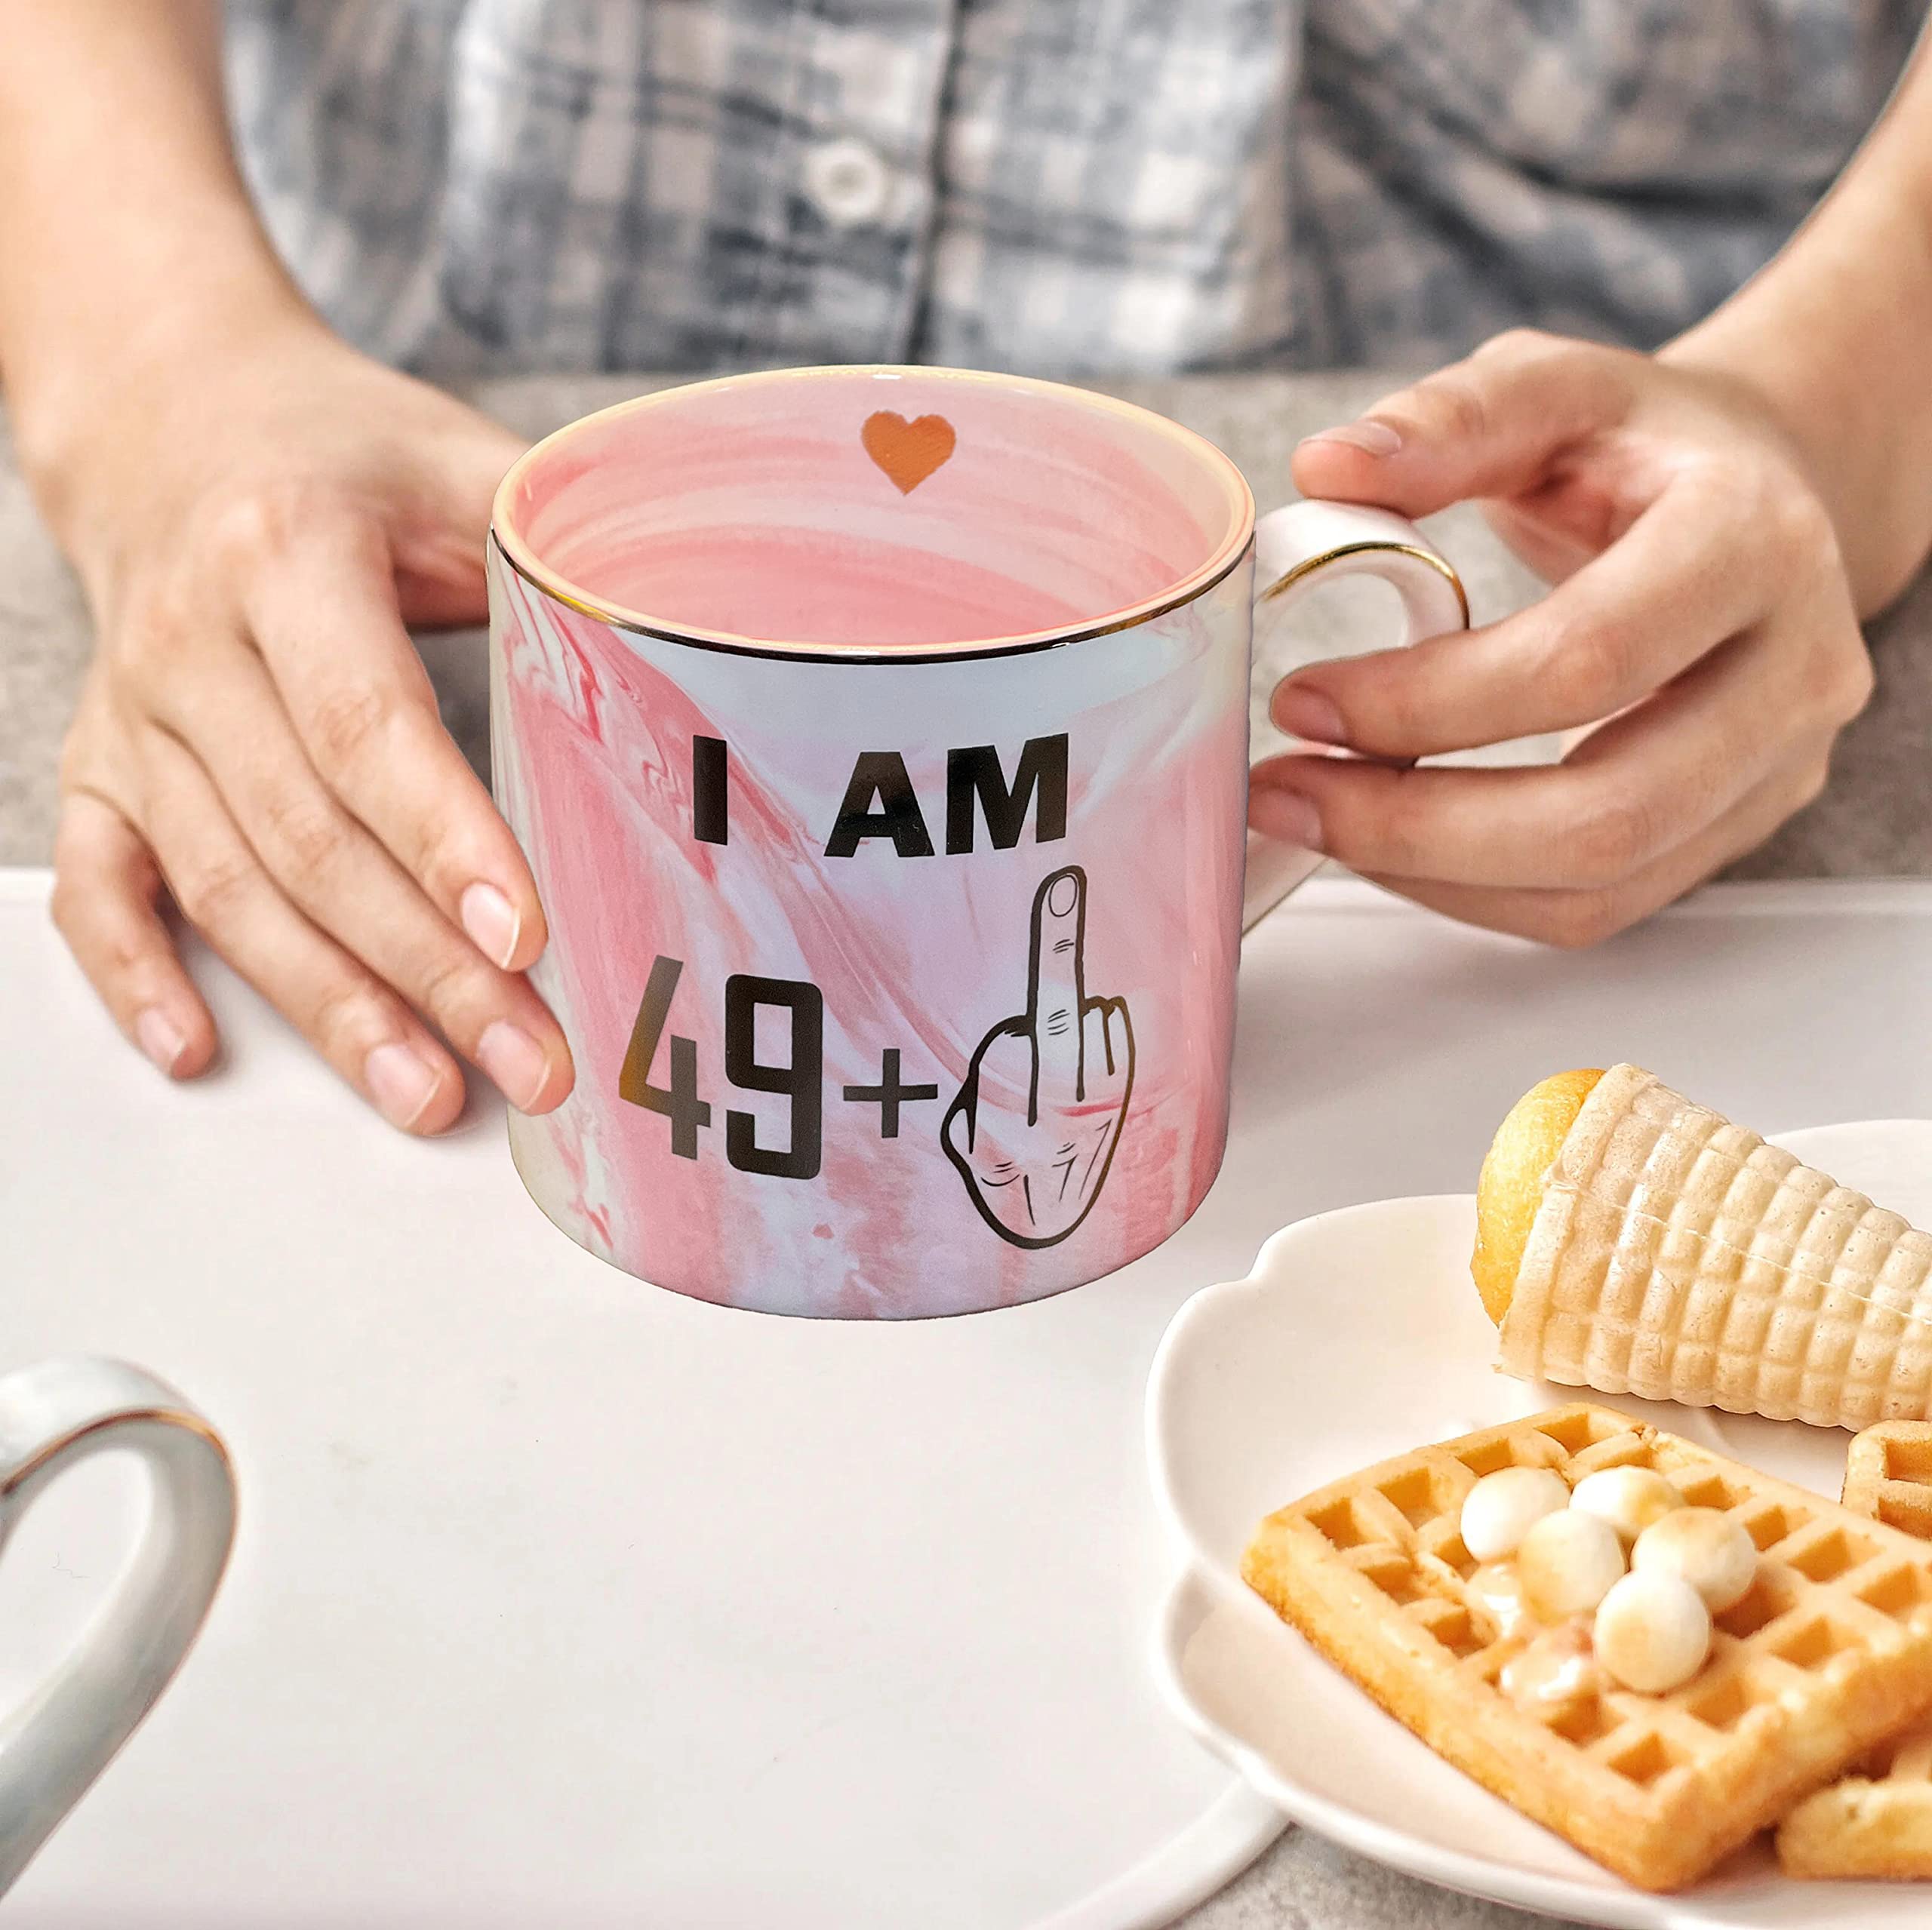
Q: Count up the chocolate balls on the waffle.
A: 5